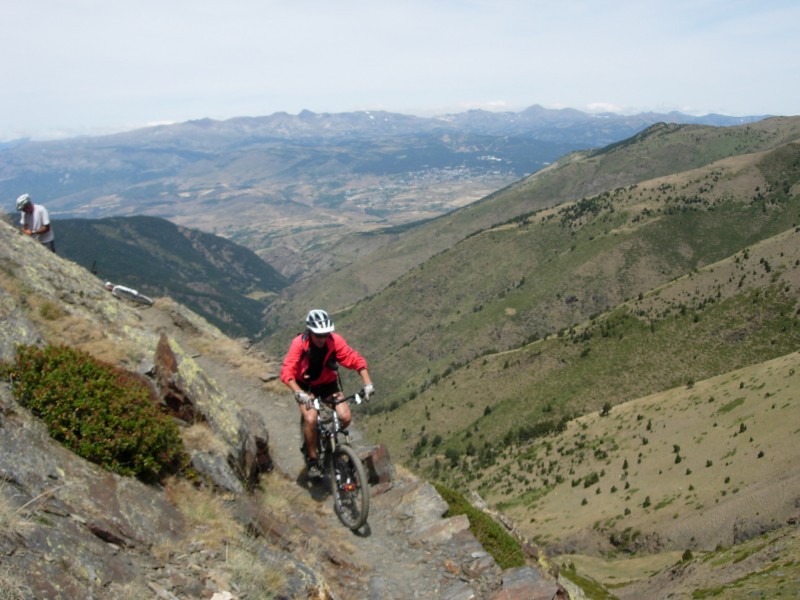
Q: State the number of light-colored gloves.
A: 2